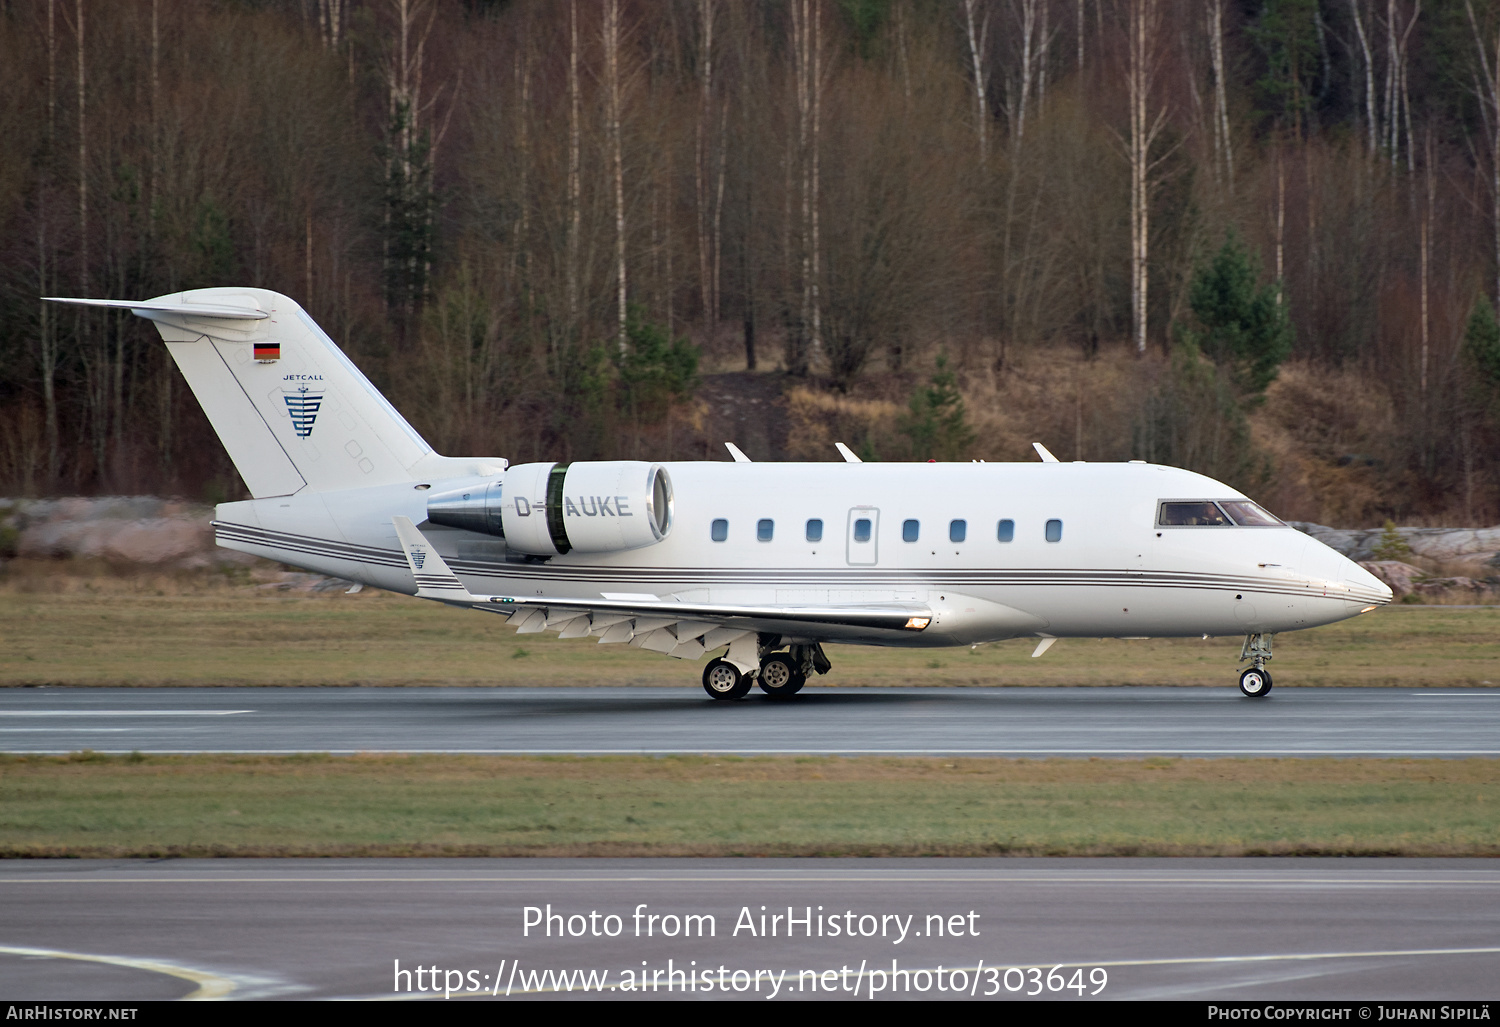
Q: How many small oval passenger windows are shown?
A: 8